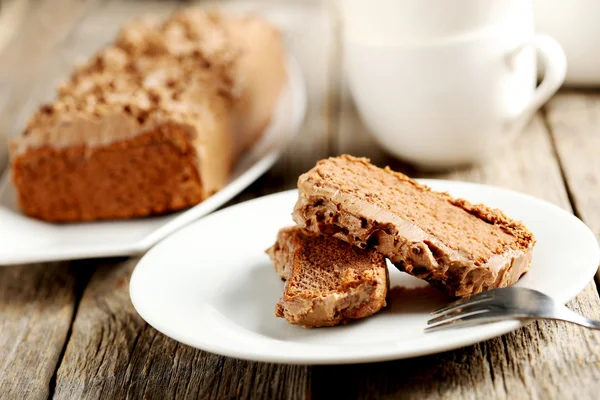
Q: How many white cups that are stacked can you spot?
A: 2